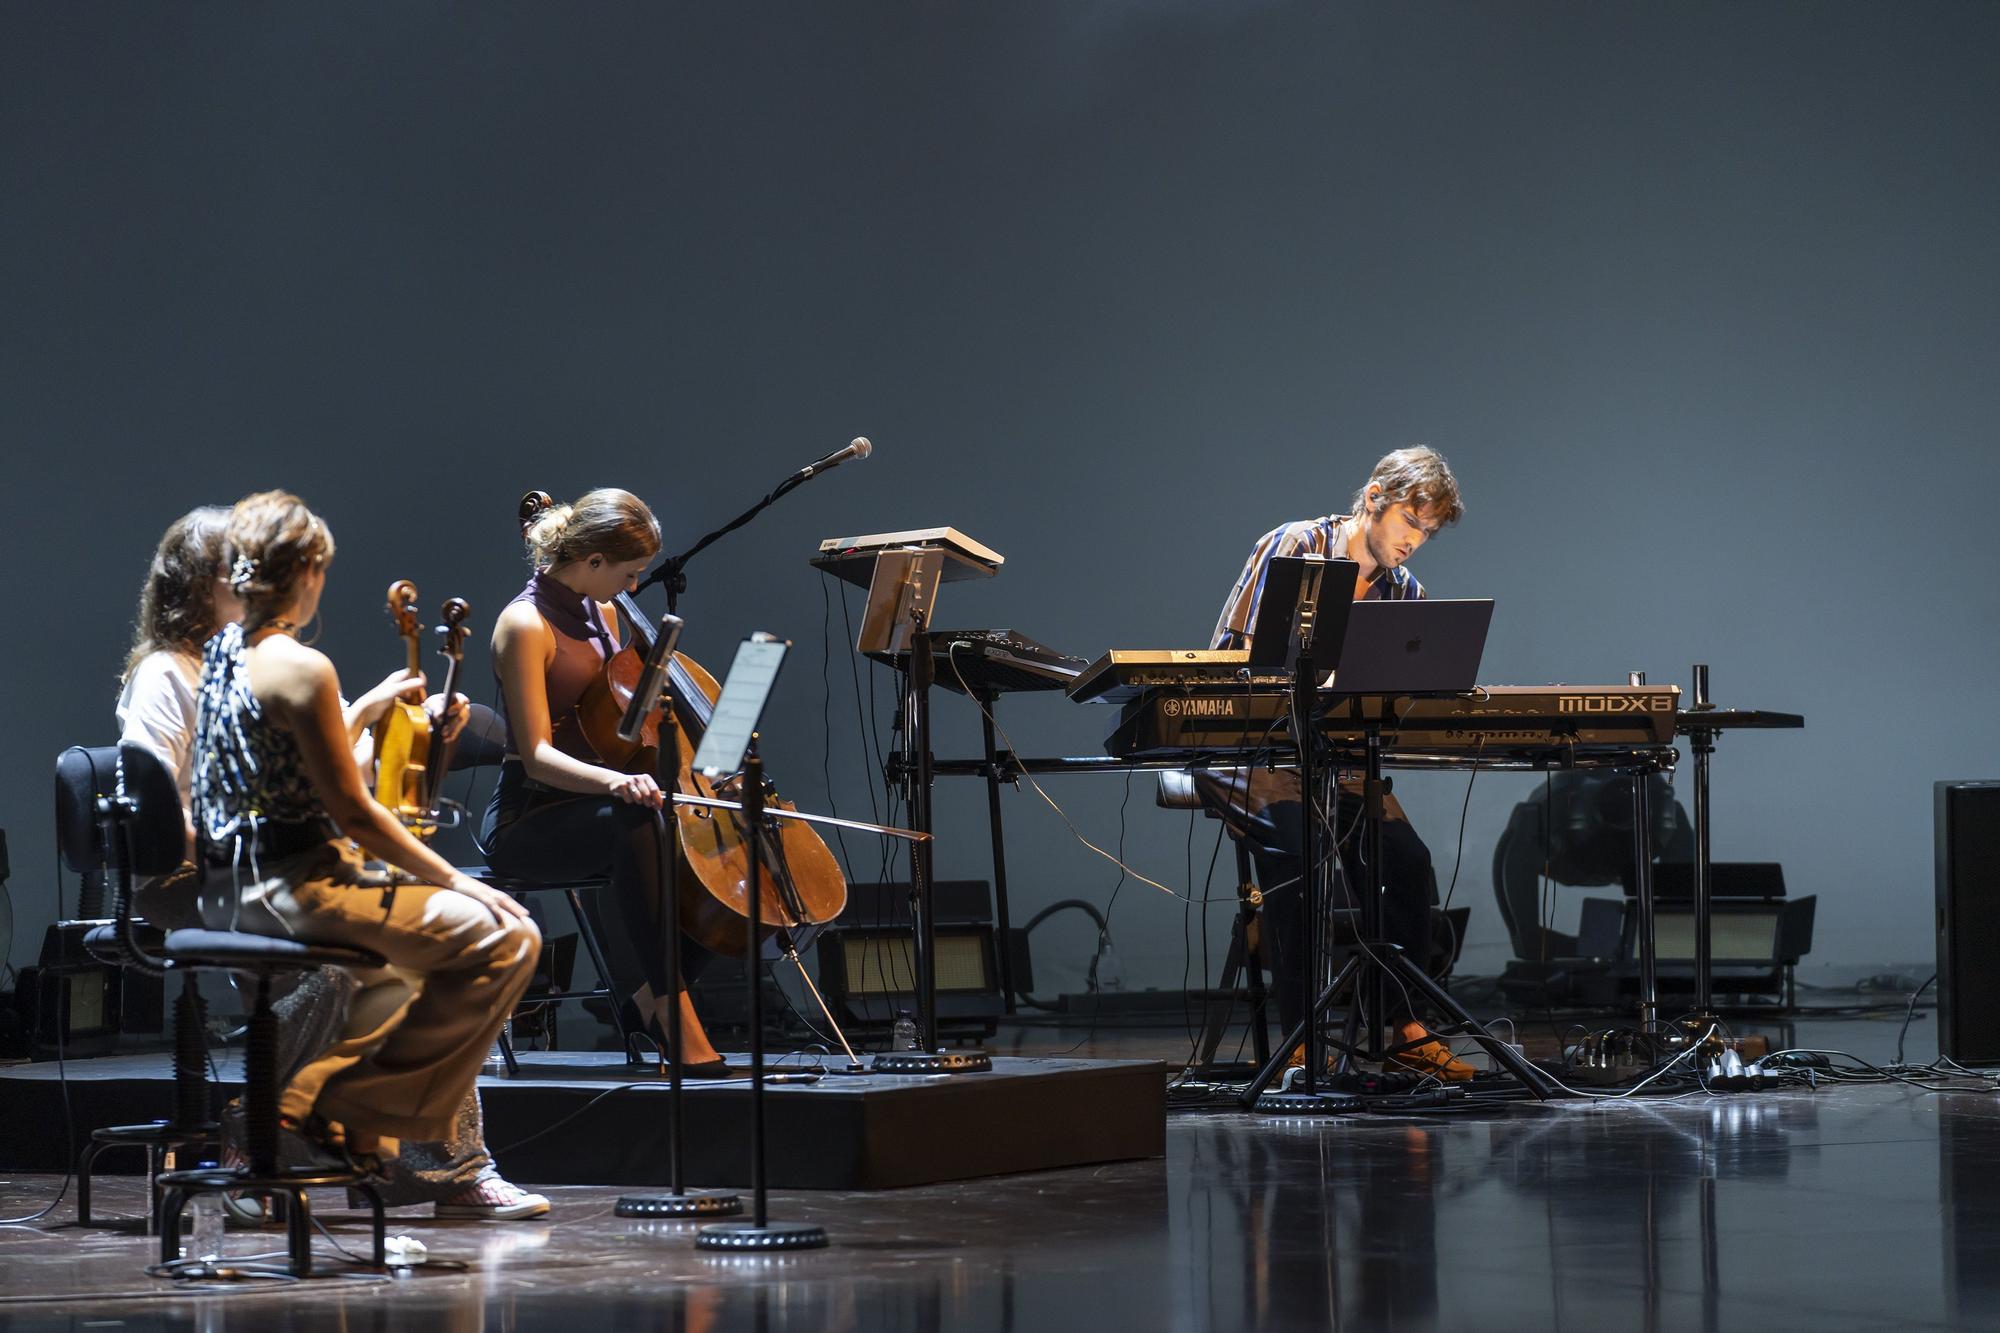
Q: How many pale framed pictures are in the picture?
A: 0